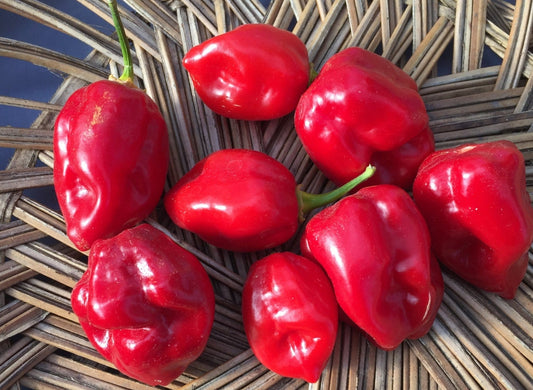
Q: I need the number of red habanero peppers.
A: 8